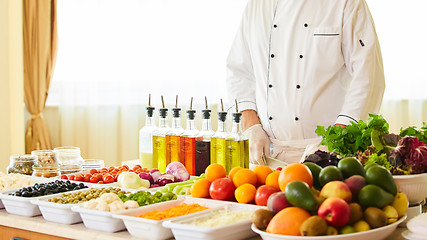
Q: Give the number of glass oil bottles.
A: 7